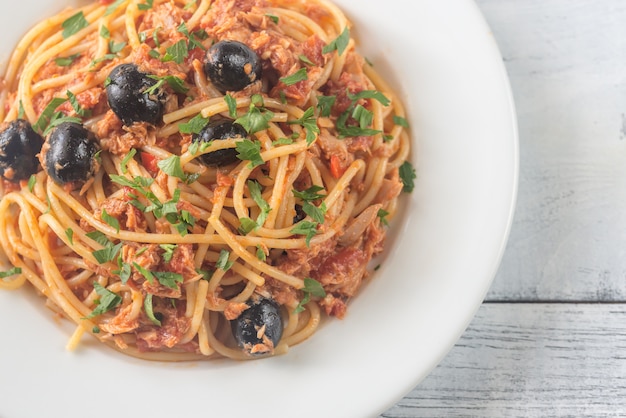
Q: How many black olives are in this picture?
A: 6